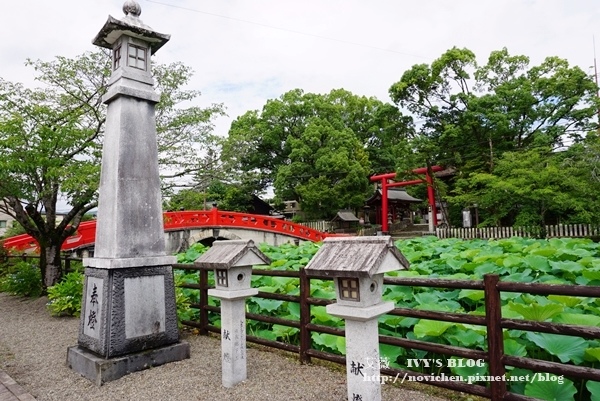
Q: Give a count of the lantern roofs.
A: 3